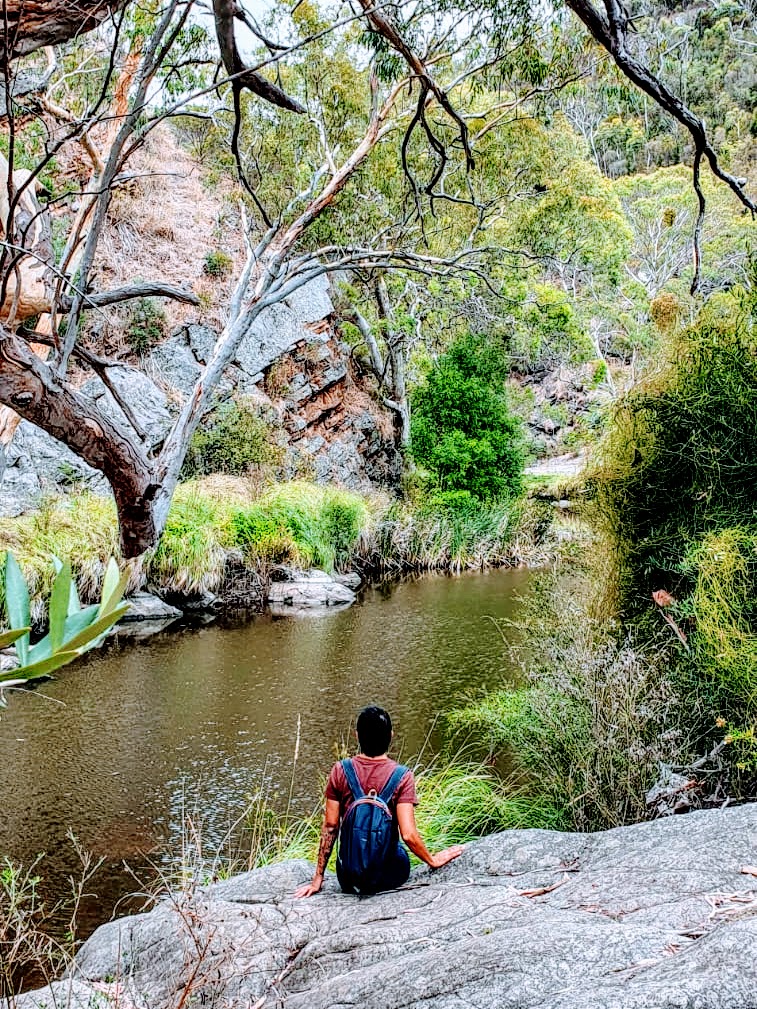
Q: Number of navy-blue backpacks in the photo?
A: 1